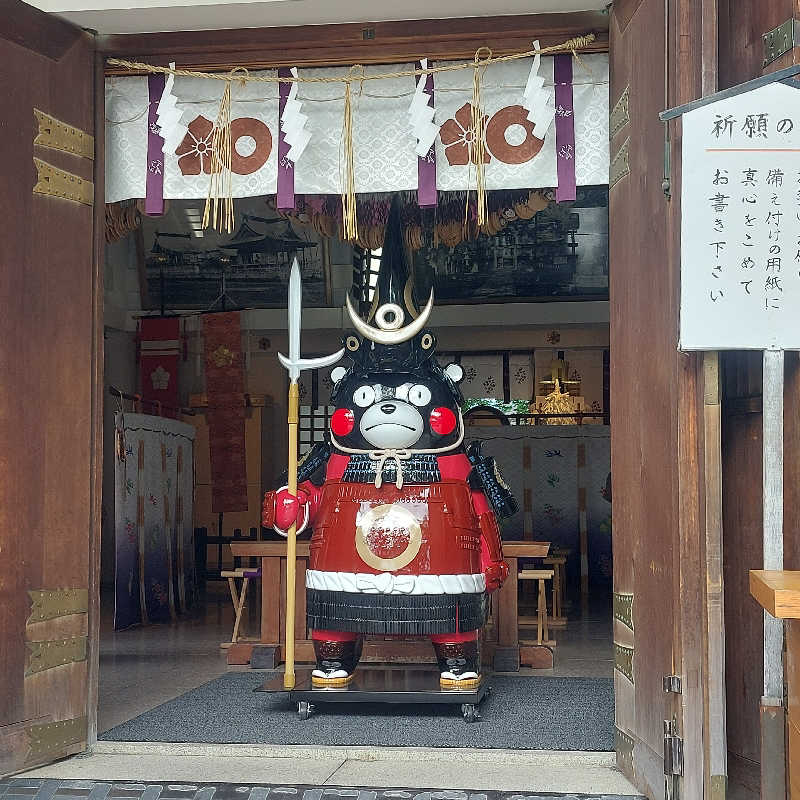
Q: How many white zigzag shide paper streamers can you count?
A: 4